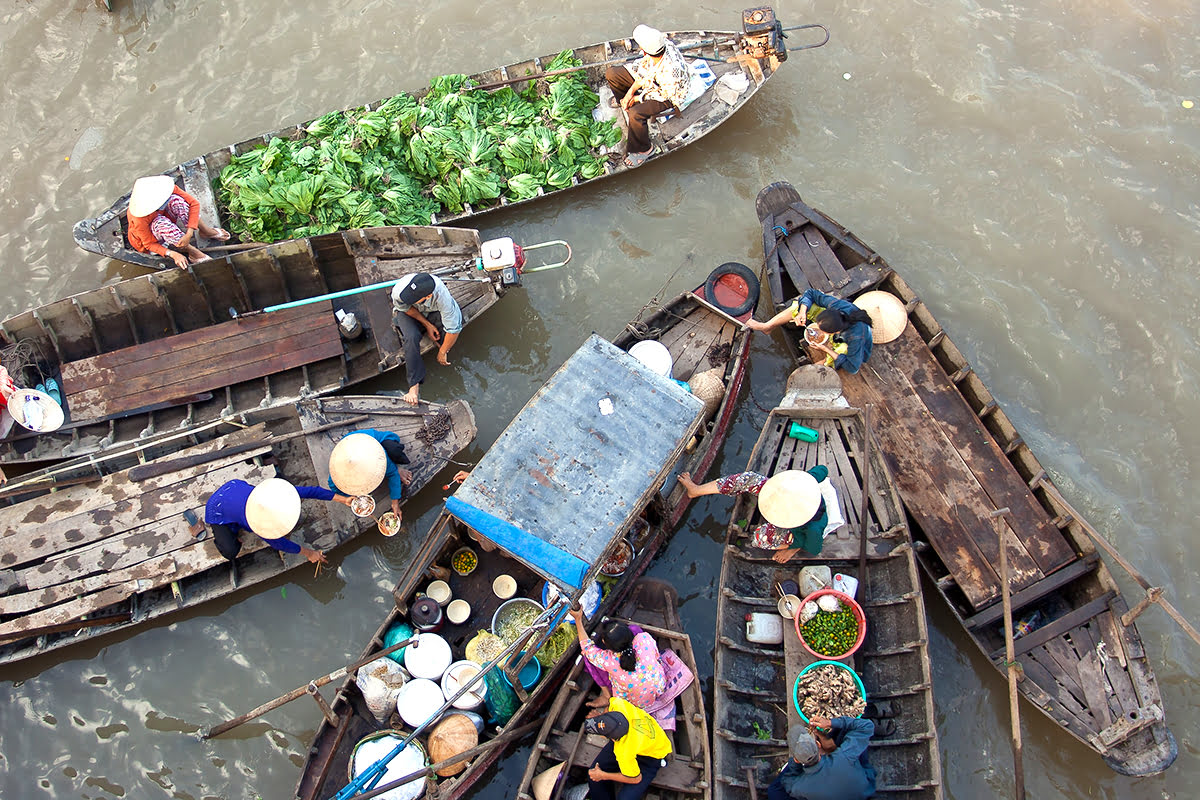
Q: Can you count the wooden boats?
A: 7